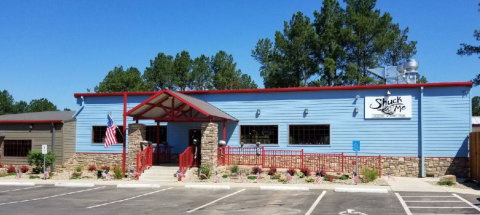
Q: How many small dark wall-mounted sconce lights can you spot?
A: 3